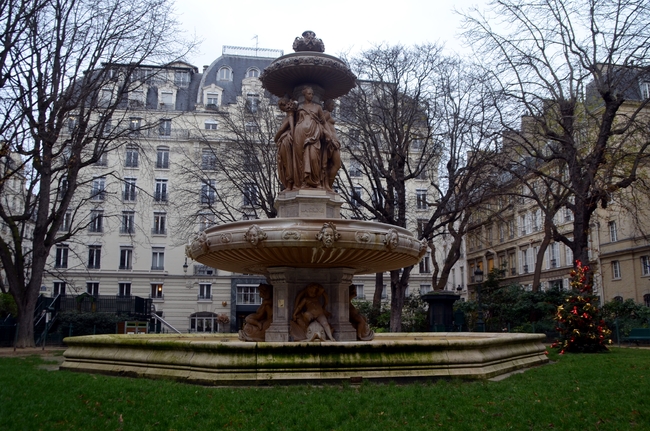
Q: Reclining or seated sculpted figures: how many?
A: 3